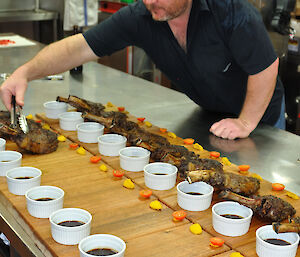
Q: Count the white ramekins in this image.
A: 15